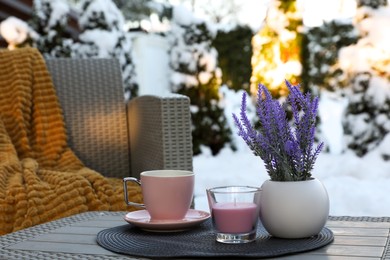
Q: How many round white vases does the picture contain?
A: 1